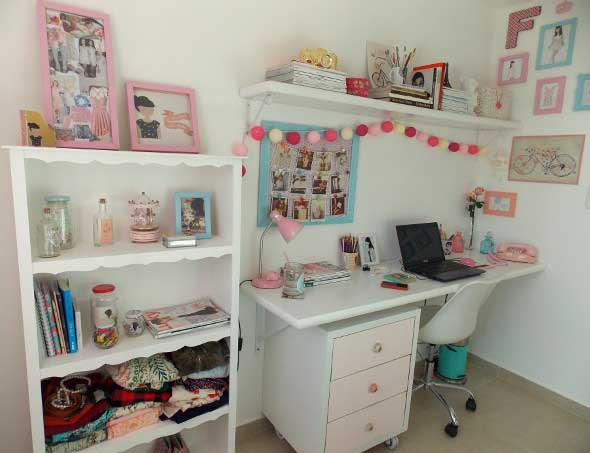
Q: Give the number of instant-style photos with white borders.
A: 12